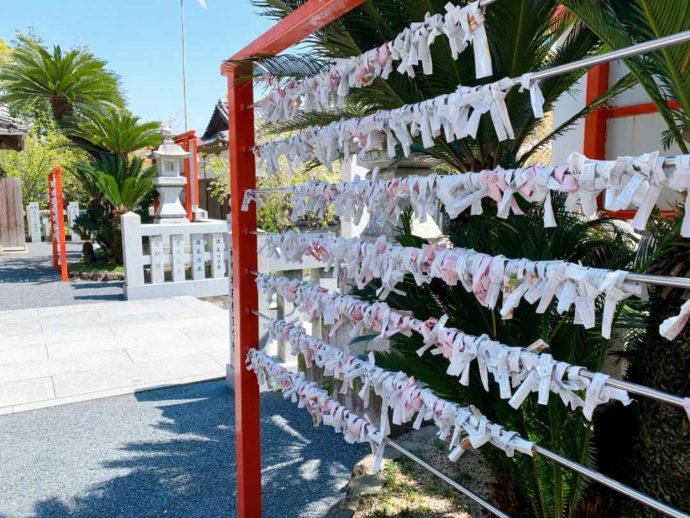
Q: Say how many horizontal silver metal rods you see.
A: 7